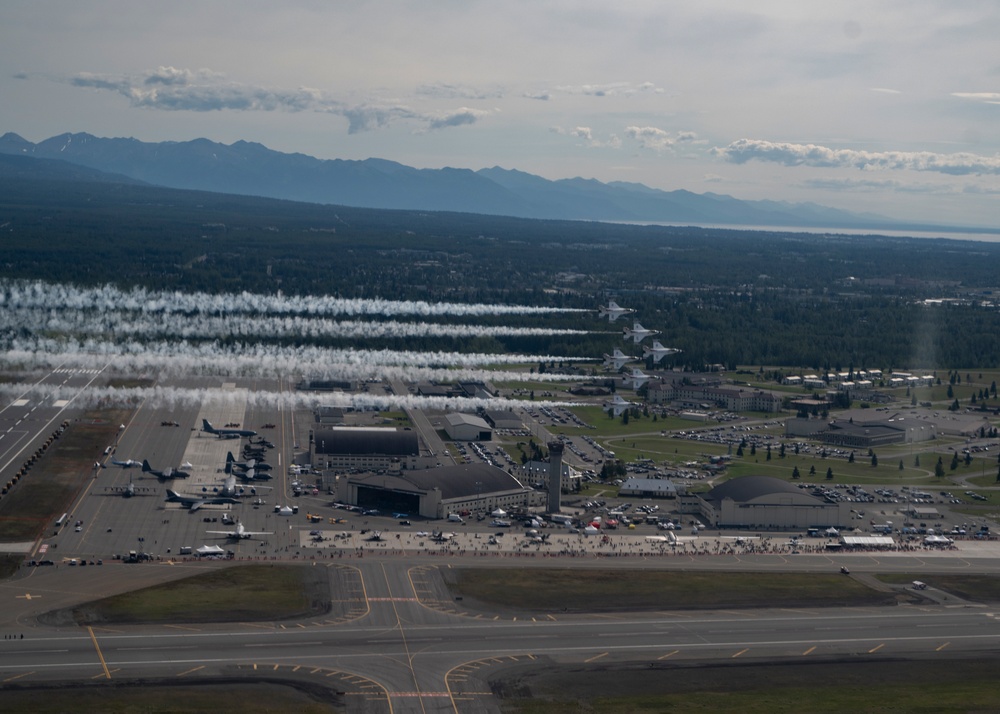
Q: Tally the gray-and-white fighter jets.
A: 6